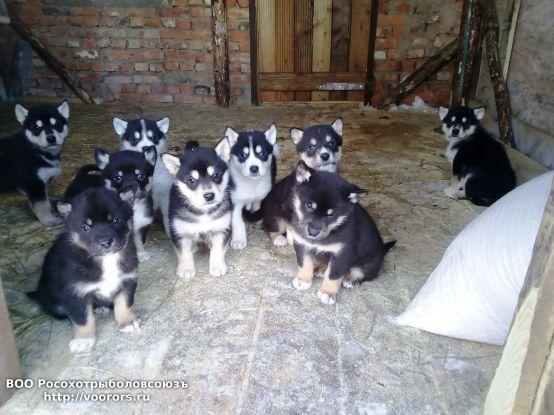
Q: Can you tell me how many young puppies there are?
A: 9